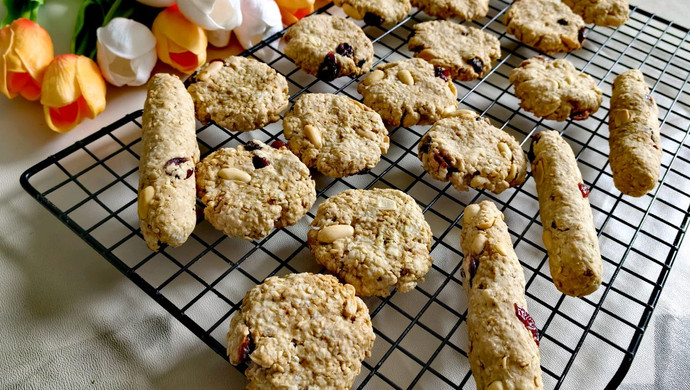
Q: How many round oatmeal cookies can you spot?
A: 14